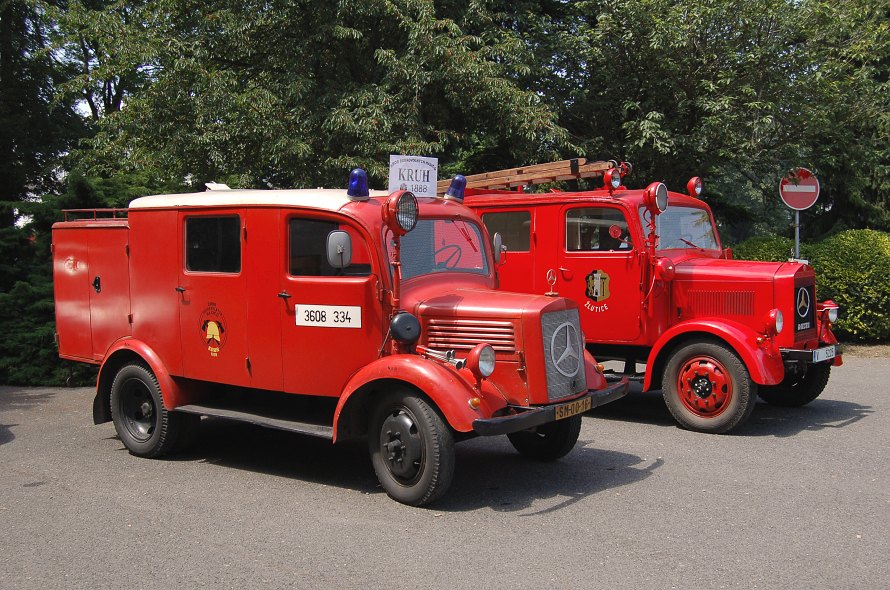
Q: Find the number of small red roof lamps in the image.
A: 2